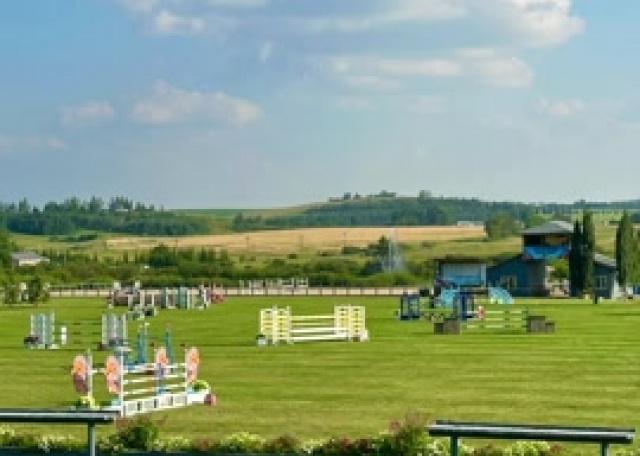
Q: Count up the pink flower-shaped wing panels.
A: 4